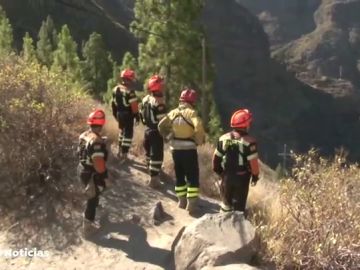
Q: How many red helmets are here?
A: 5